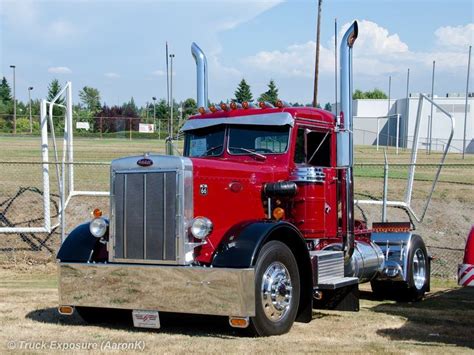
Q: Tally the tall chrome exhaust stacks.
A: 2